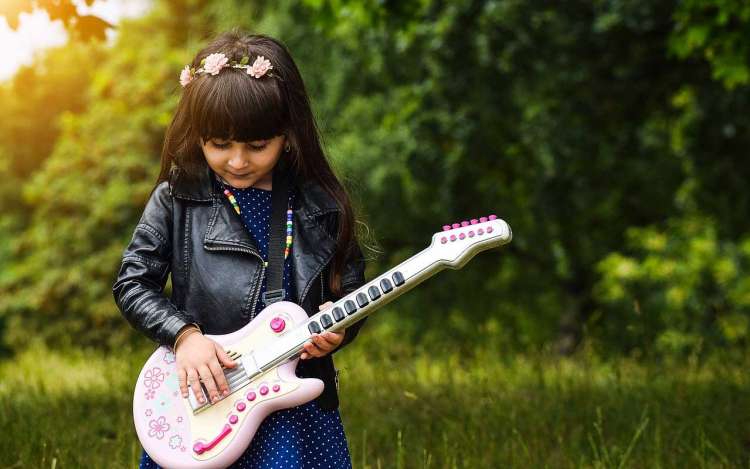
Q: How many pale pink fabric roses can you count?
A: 3